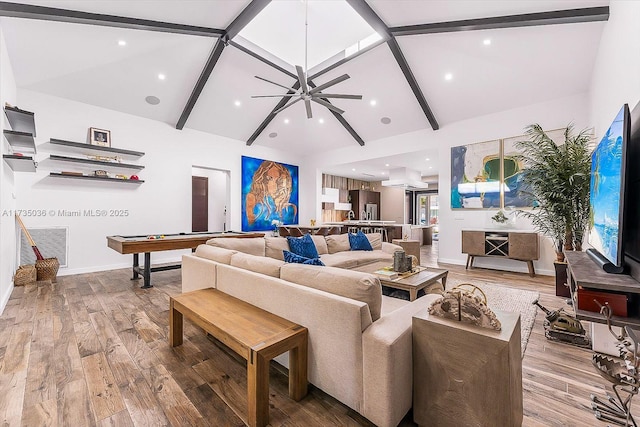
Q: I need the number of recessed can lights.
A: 13